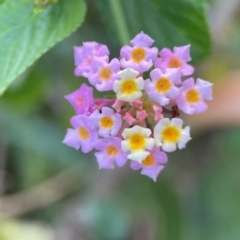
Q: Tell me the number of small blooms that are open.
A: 14